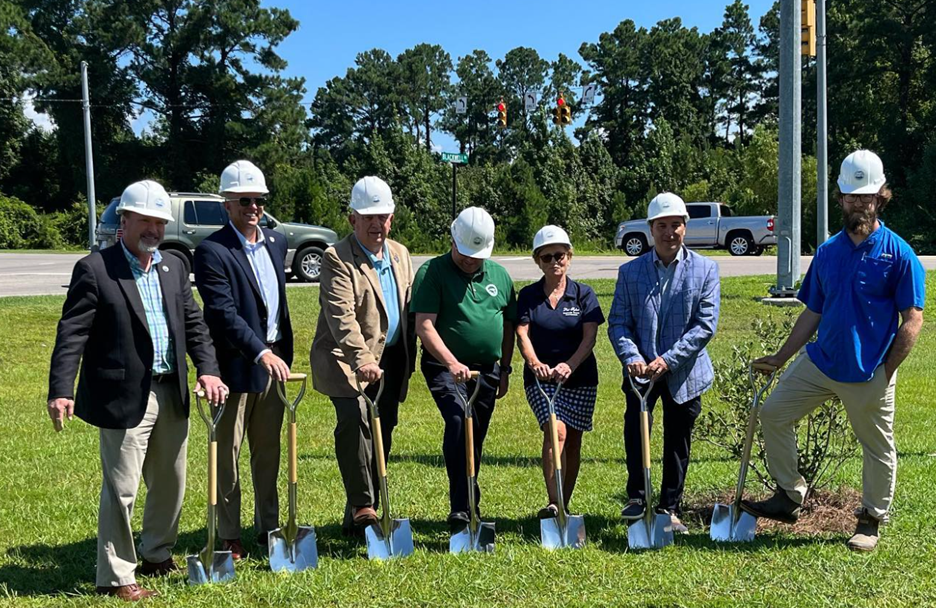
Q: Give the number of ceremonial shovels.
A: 7